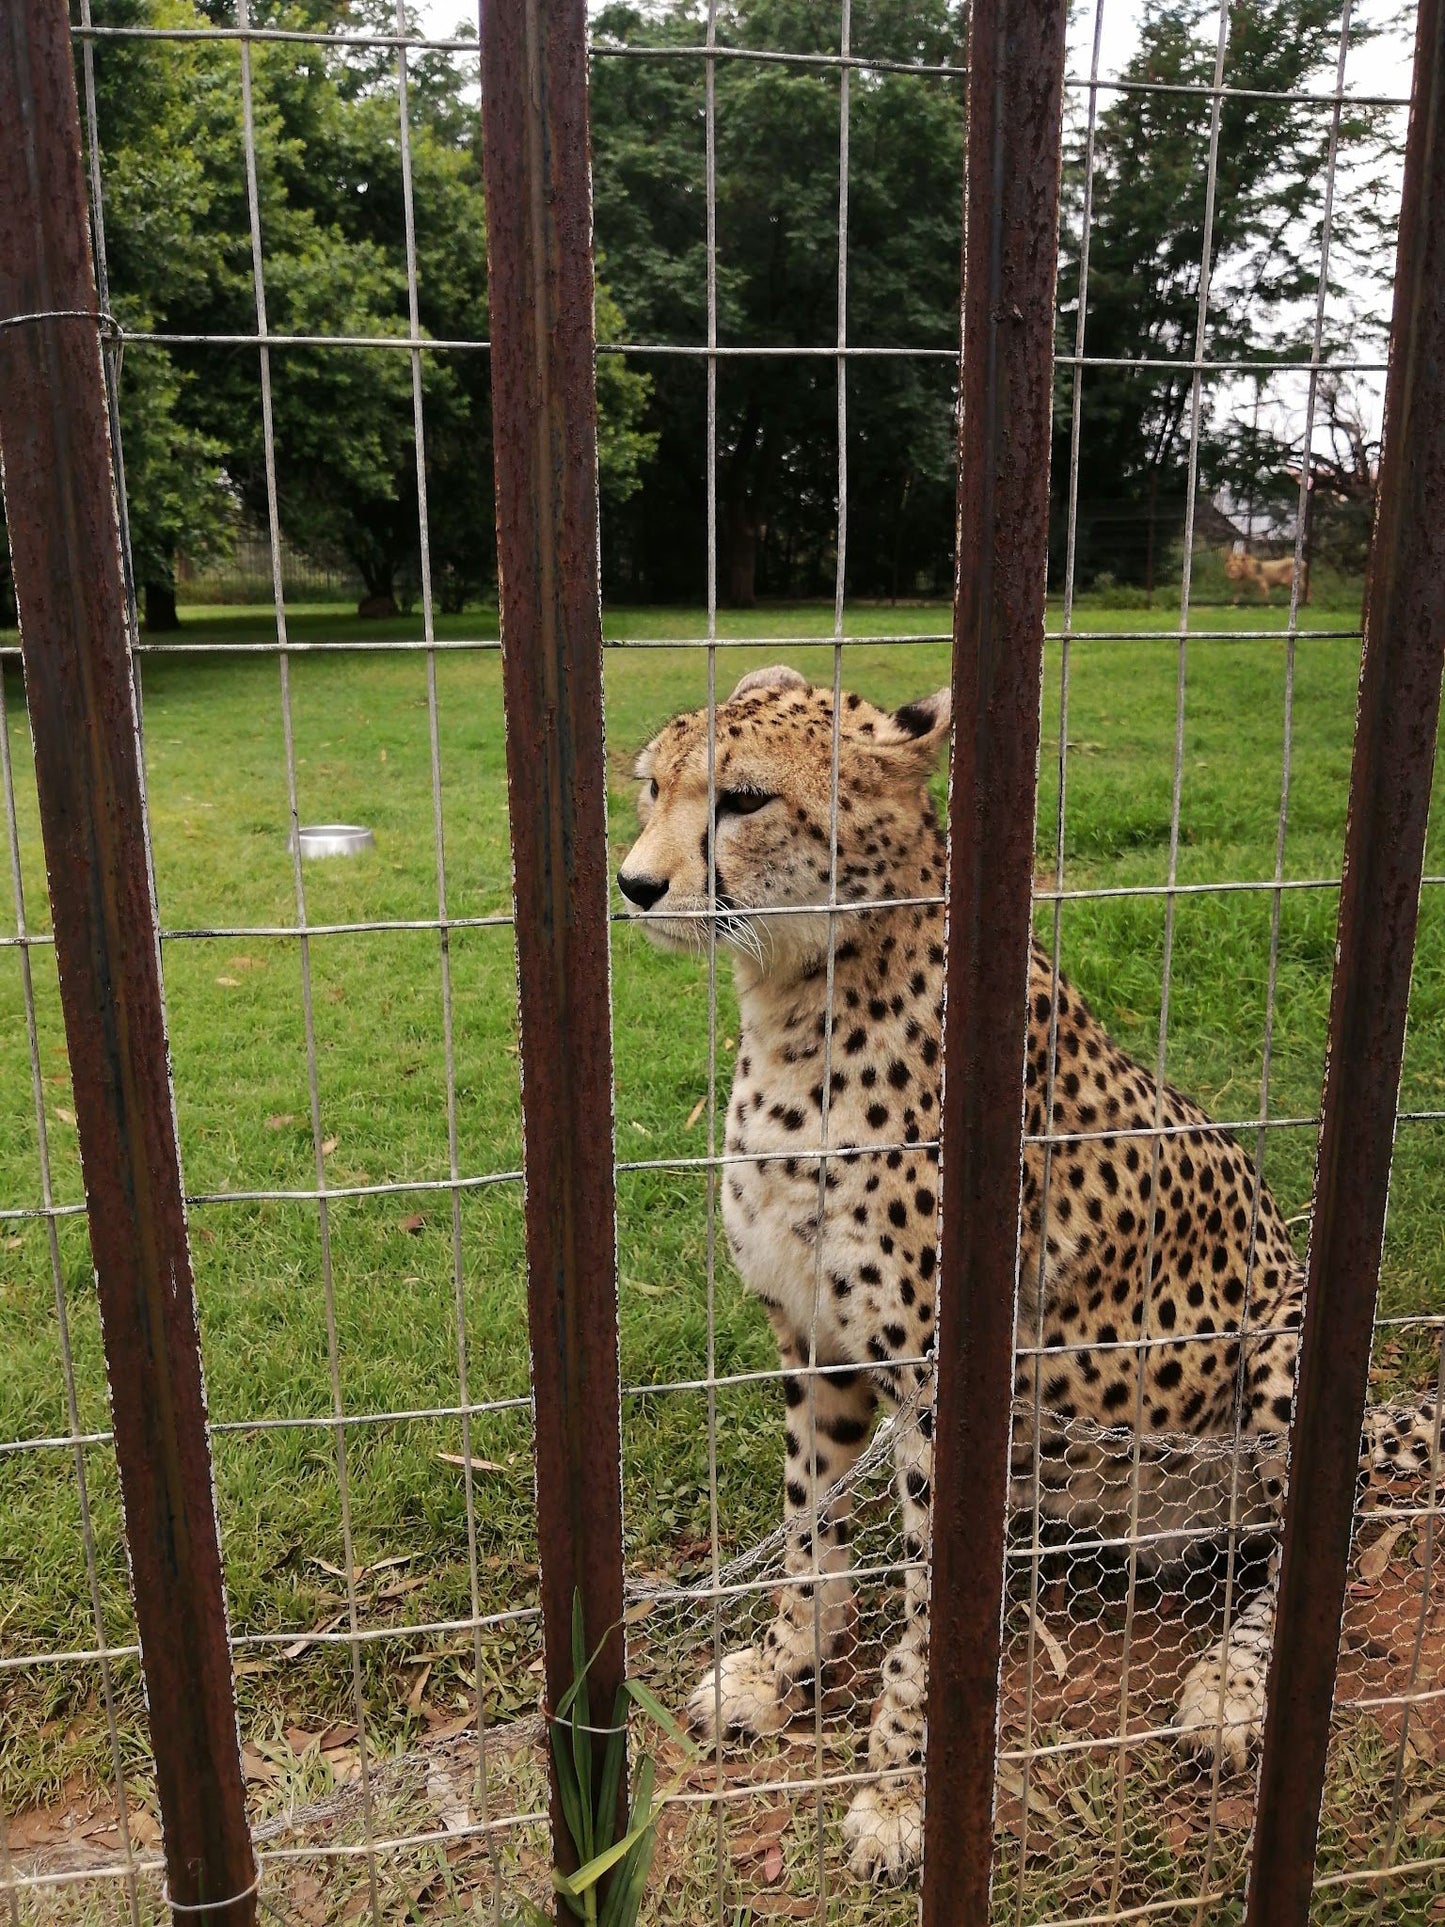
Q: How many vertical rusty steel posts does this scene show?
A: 4